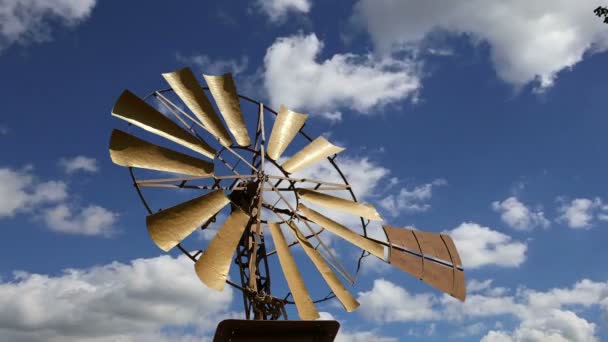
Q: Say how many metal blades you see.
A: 12